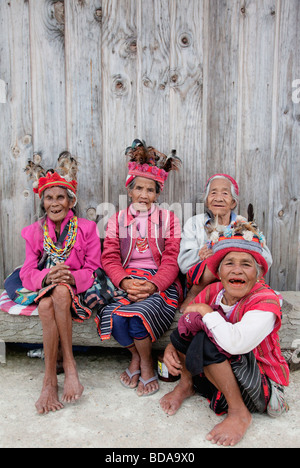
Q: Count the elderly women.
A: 4